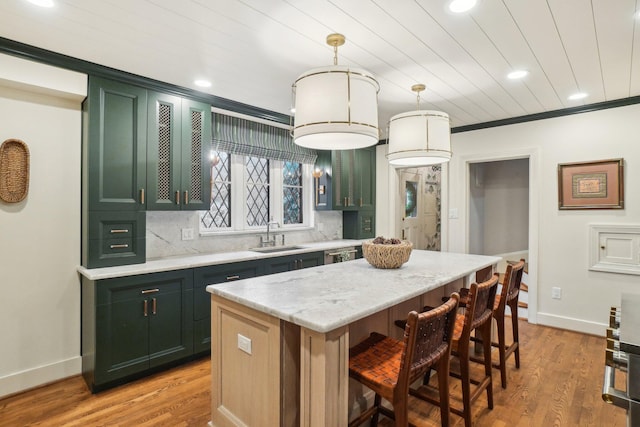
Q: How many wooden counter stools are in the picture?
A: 3